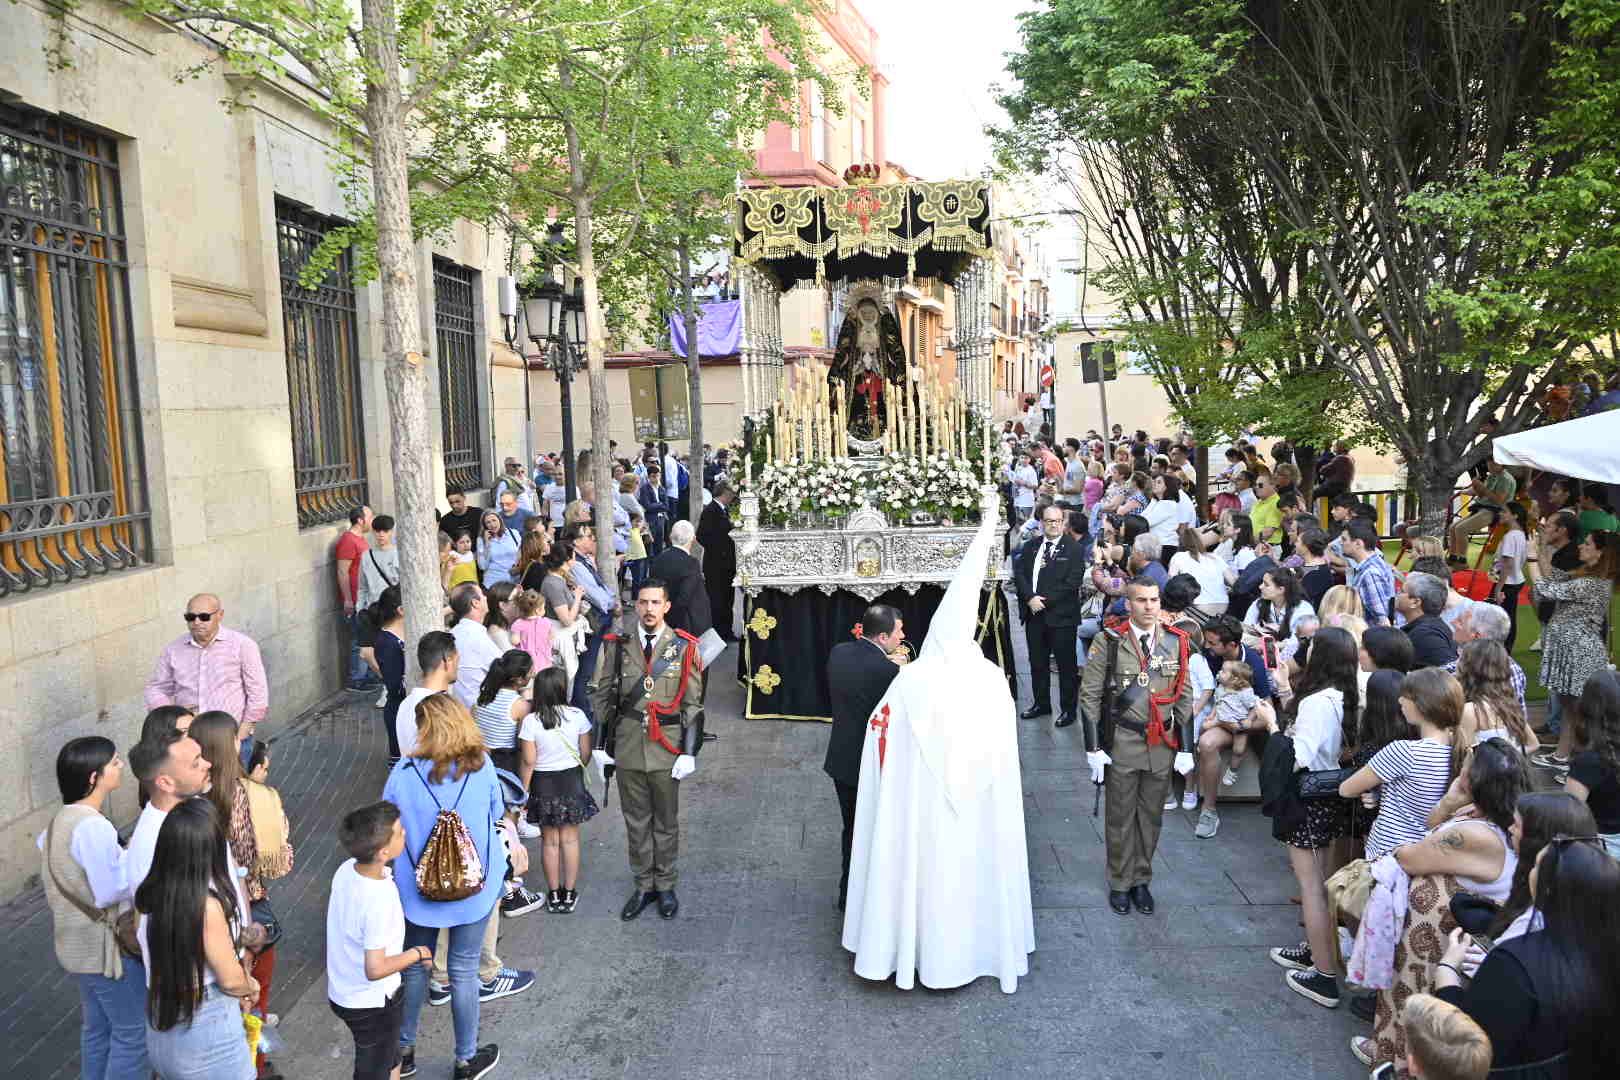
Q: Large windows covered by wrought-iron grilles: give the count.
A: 3